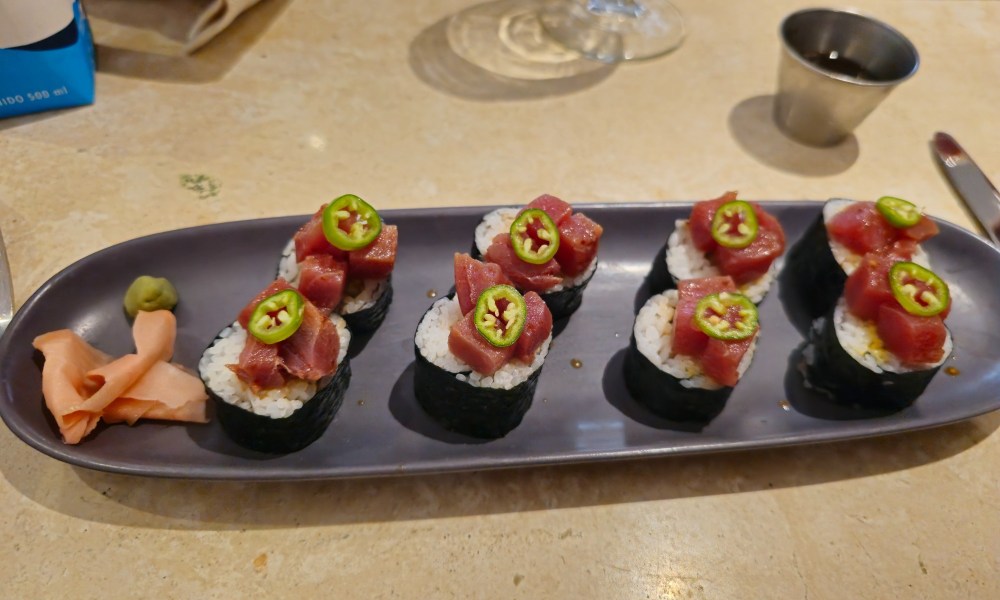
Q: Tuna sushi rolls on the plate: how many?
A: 8